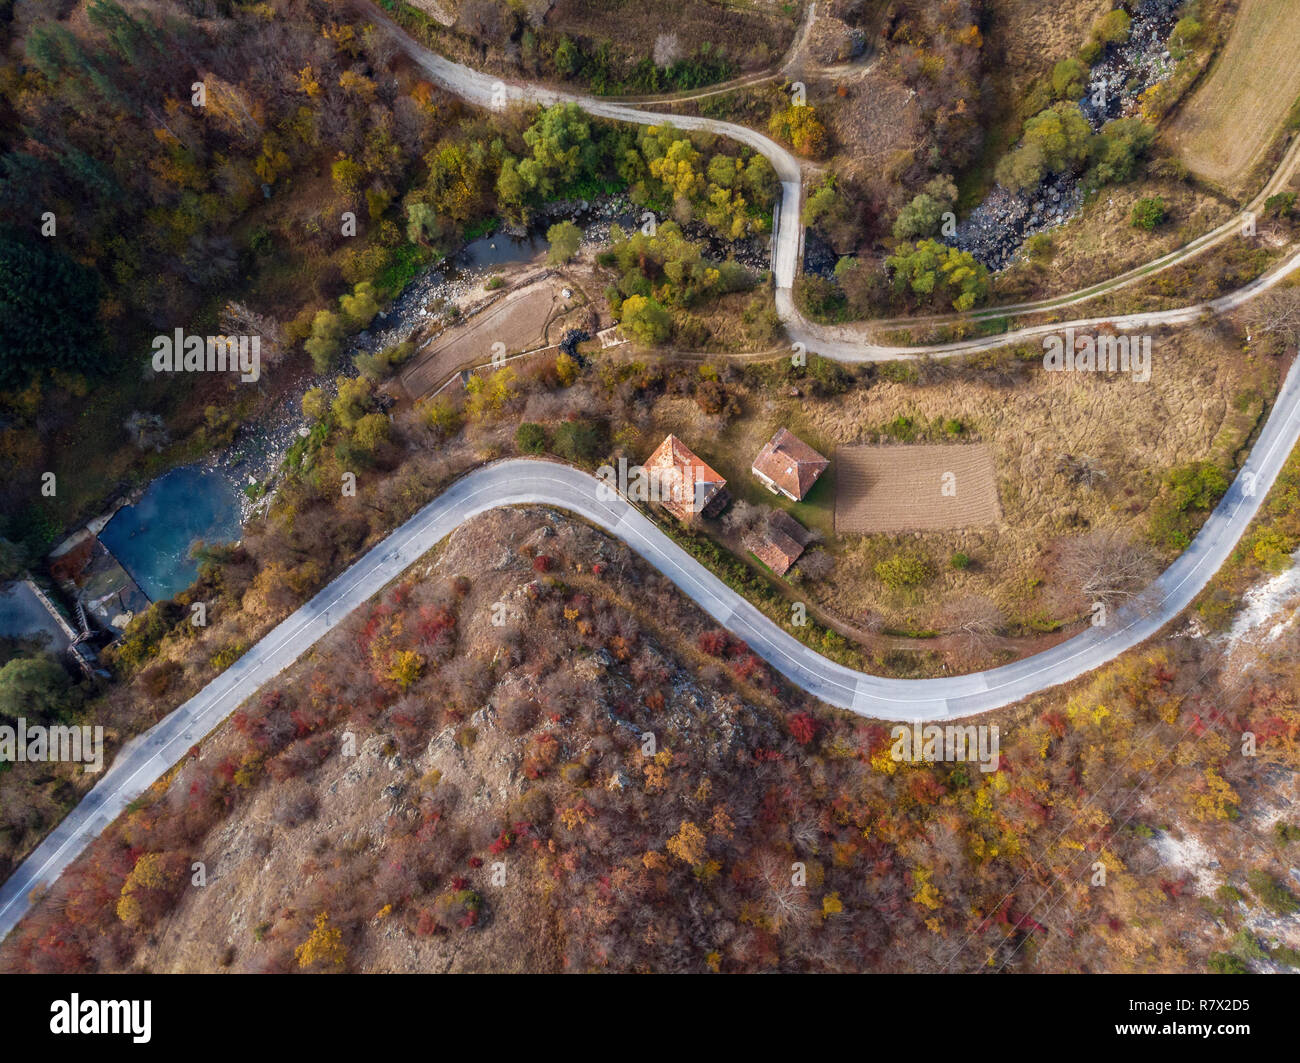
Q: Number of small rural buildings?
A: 3